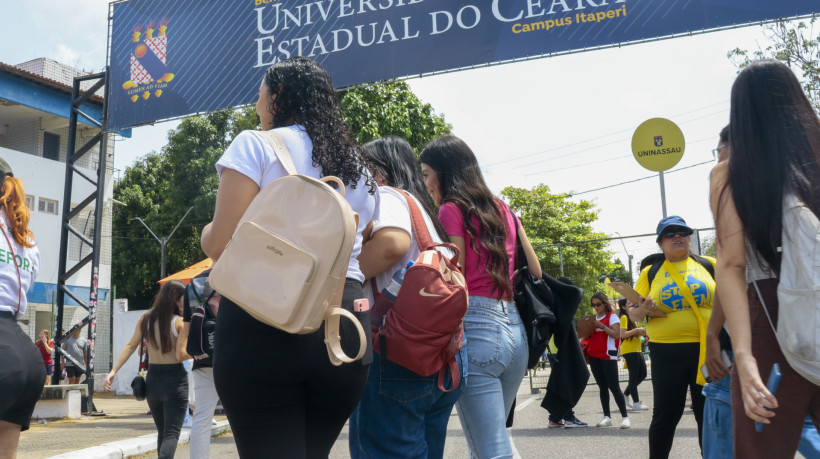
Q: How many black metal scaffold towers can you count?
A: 1